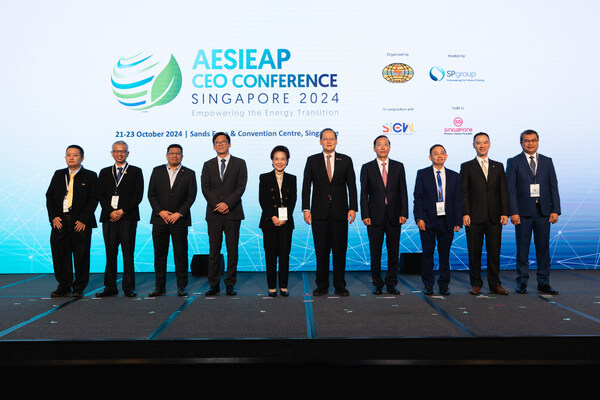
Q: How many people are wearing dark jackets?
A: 10